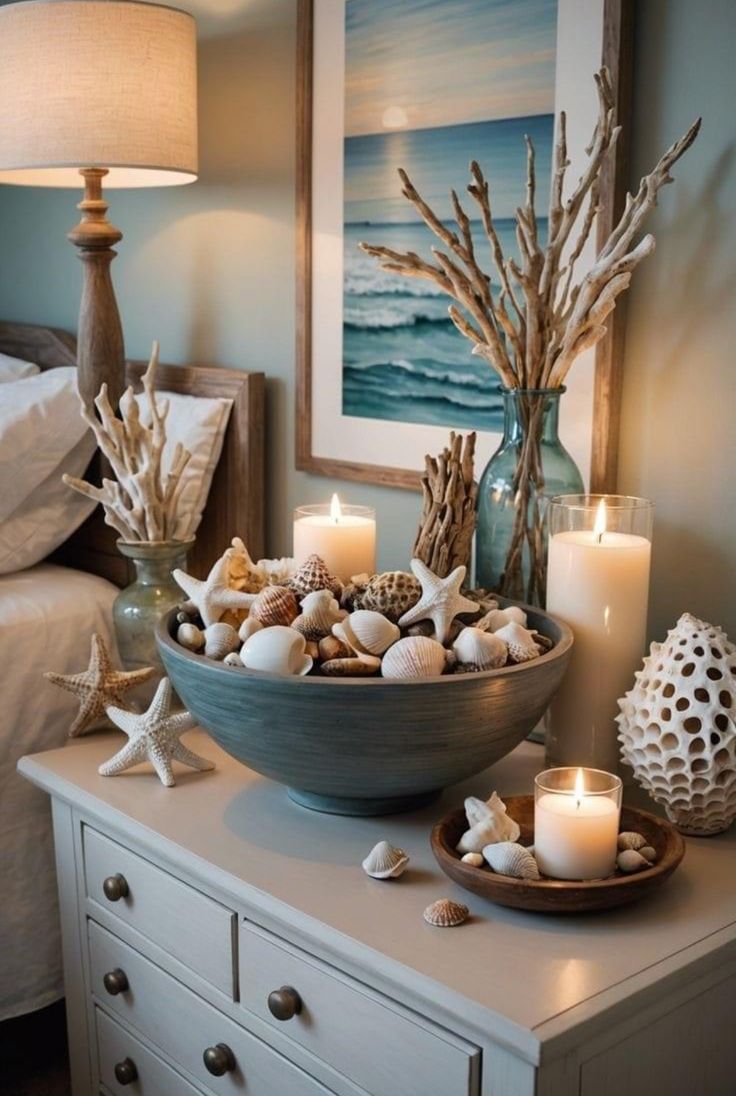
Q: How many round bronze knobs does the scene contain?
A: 5